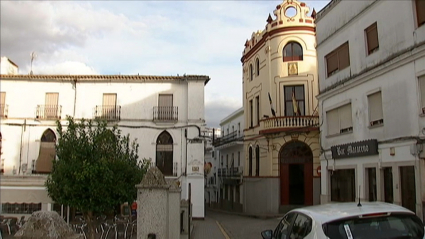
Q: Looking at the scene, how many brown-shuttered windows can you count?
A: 3